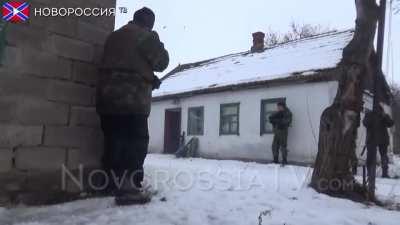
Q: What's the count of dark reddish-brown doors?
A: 1